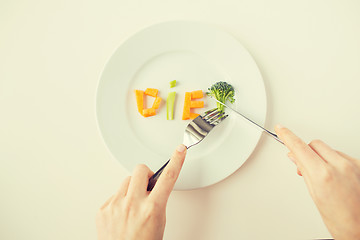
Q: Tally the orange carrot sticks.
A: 8